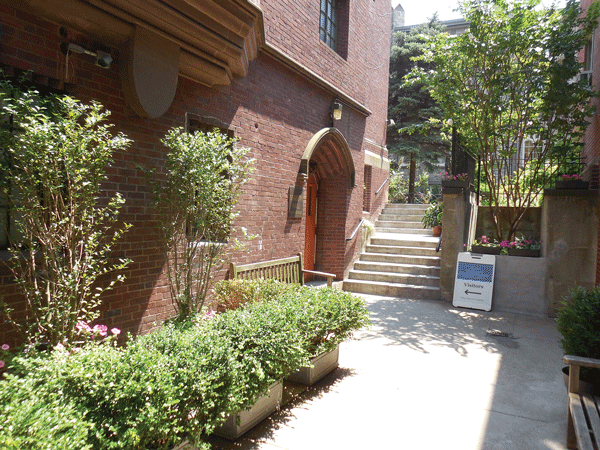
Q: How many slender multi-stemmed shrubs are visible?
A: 2